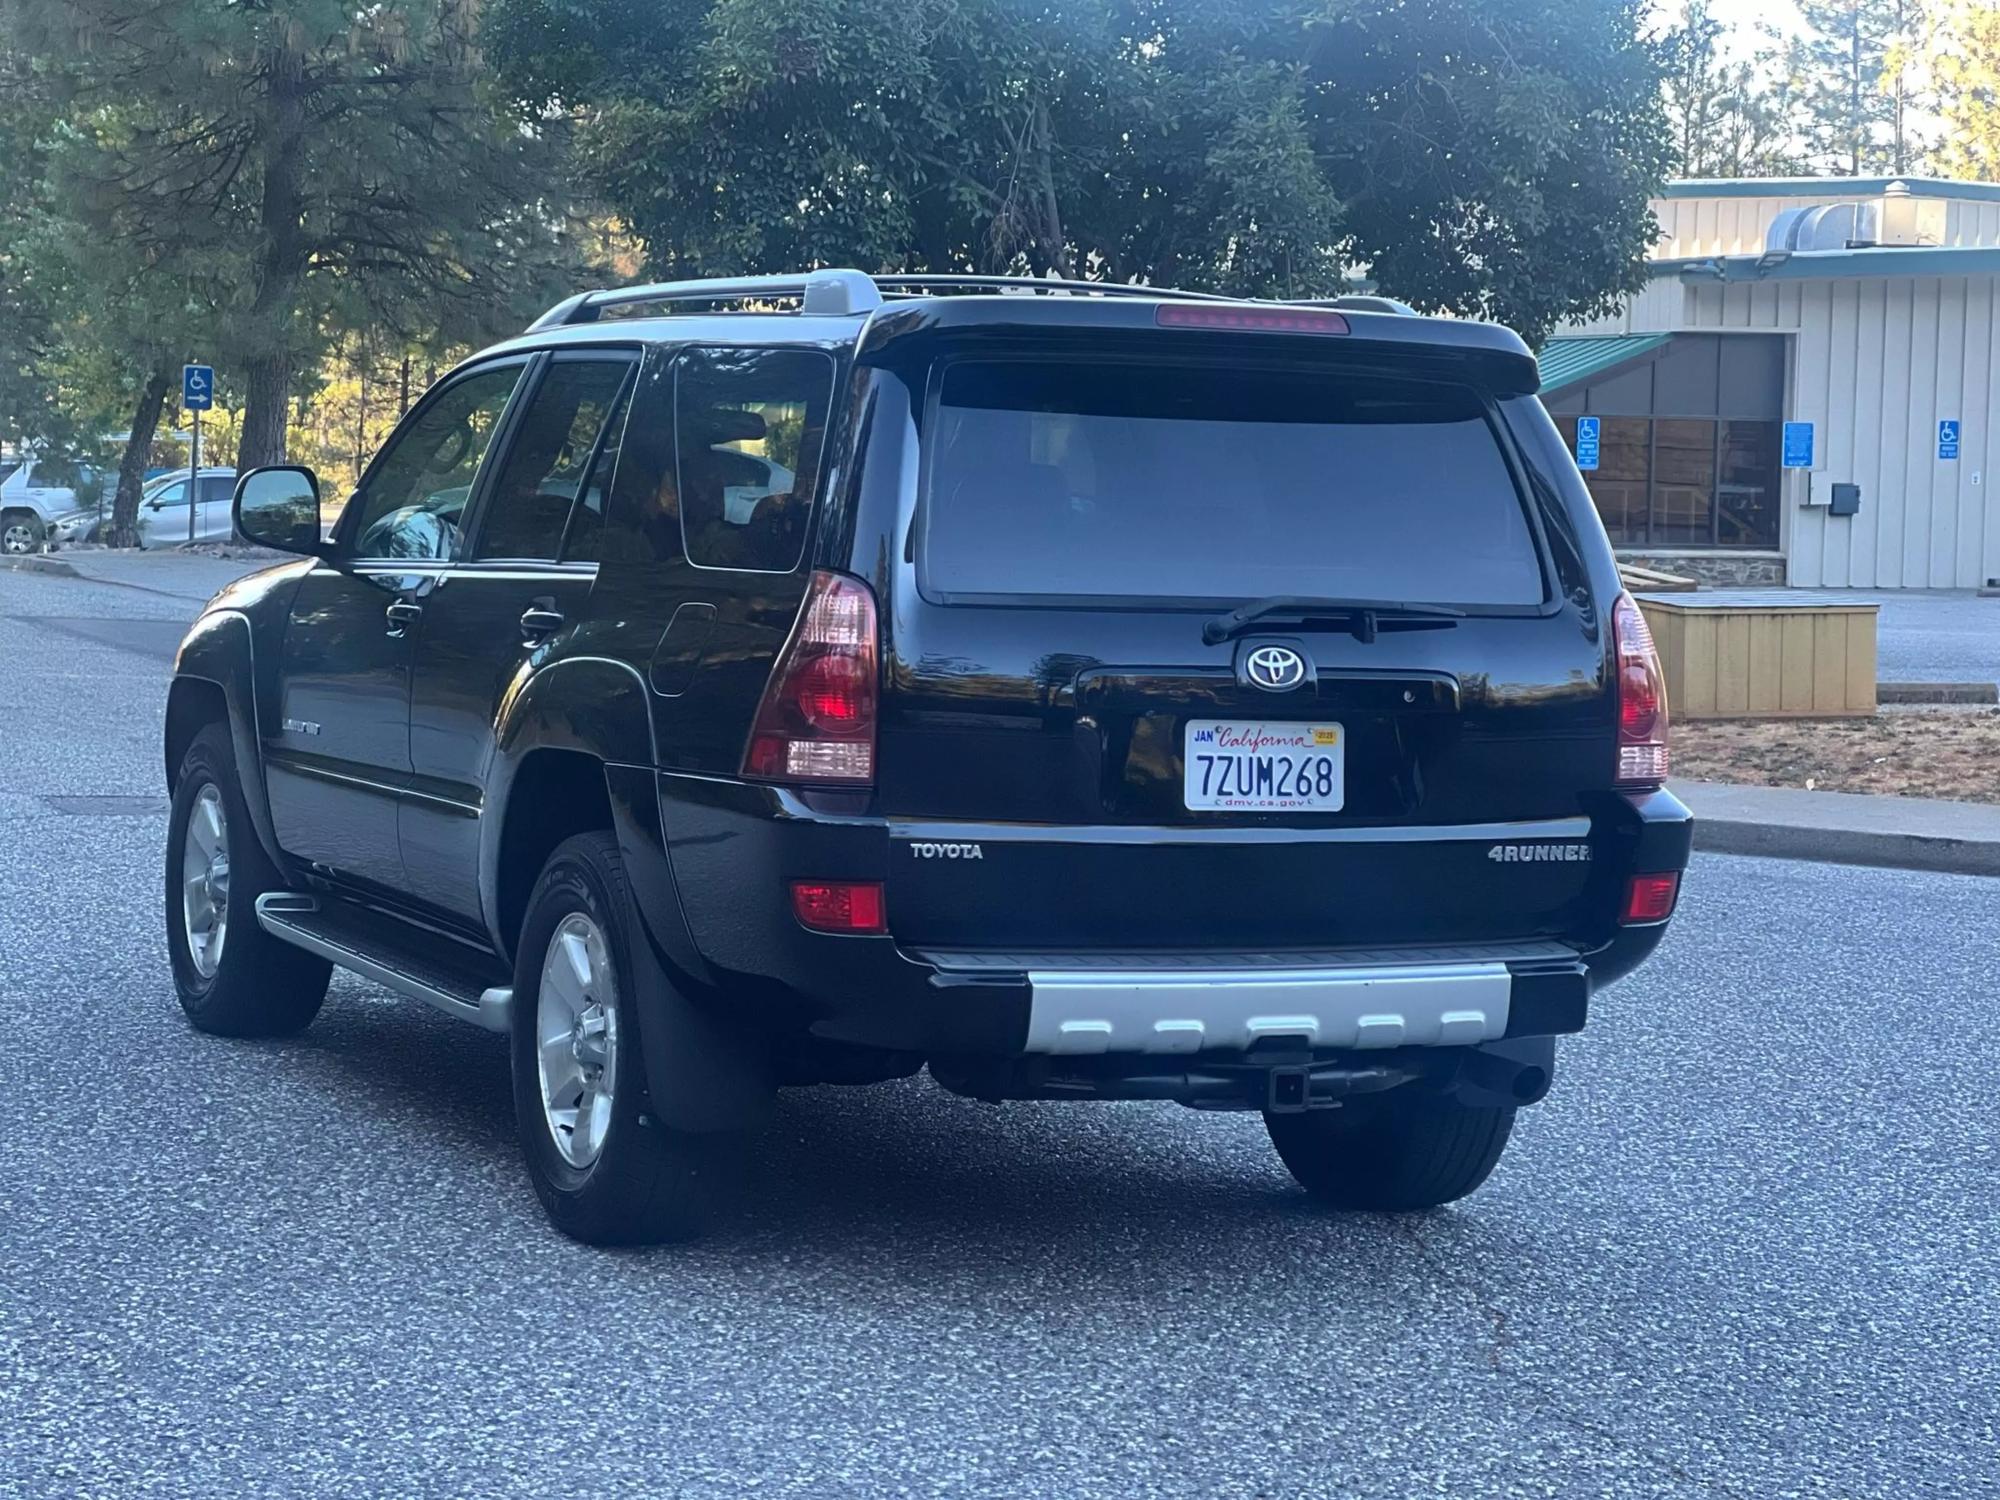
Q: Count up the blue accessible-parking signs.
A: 3